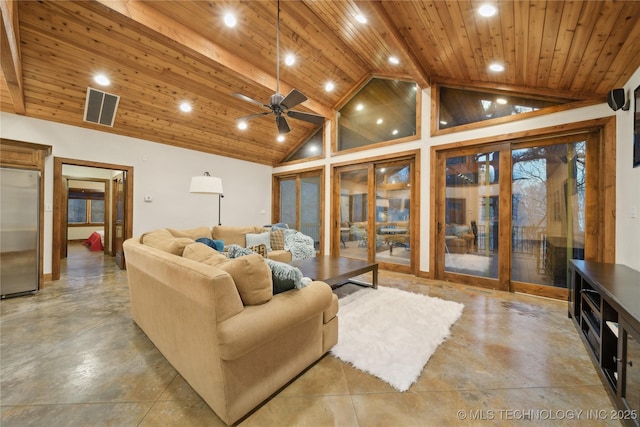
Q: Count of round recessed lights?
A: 11